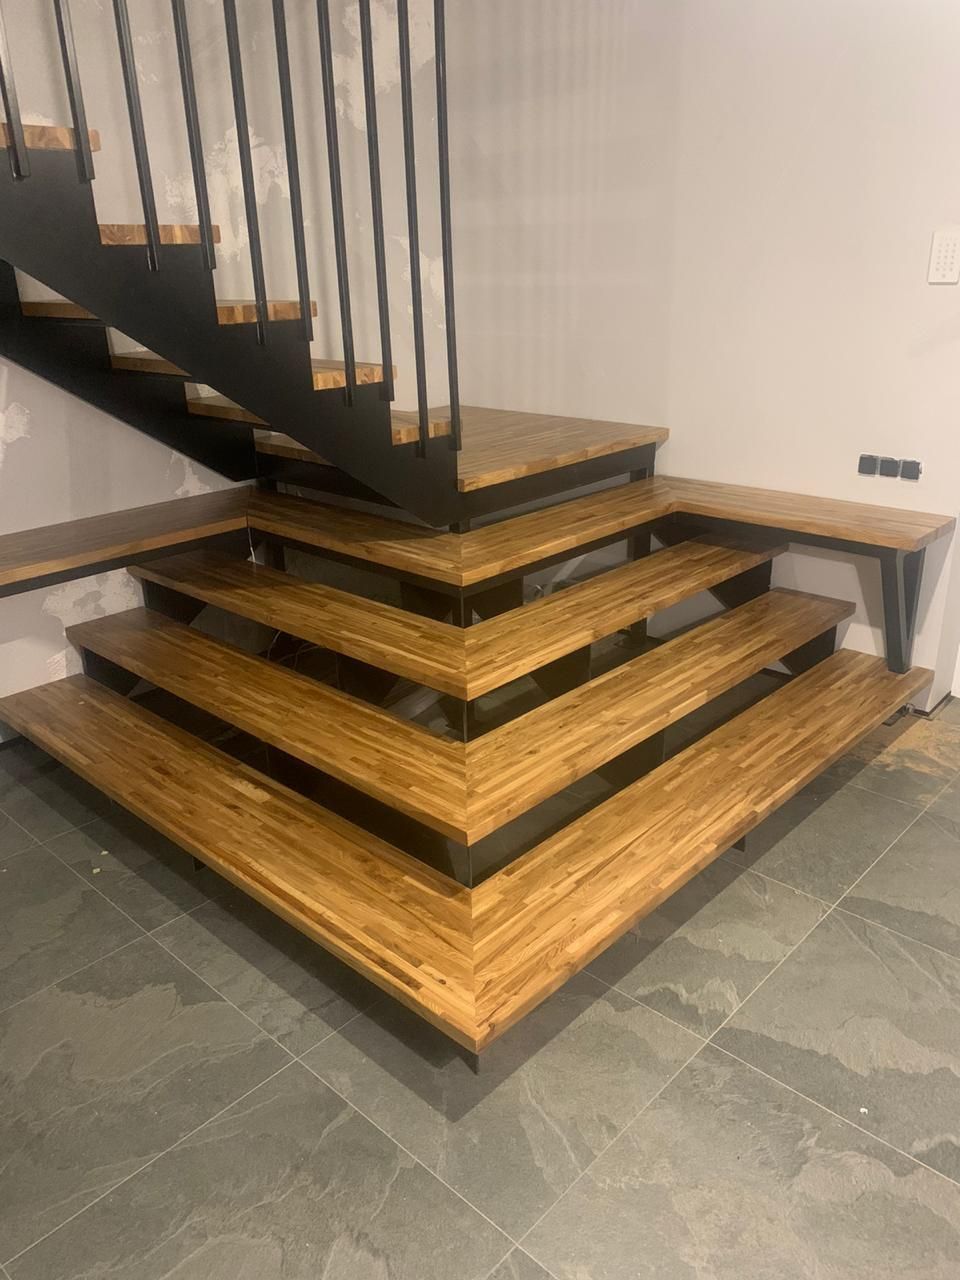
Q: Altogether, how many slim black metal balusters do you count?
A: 10